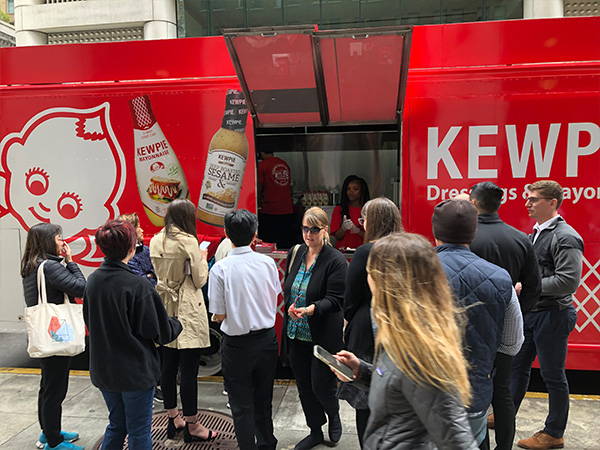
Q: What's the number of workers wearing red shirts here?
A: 2